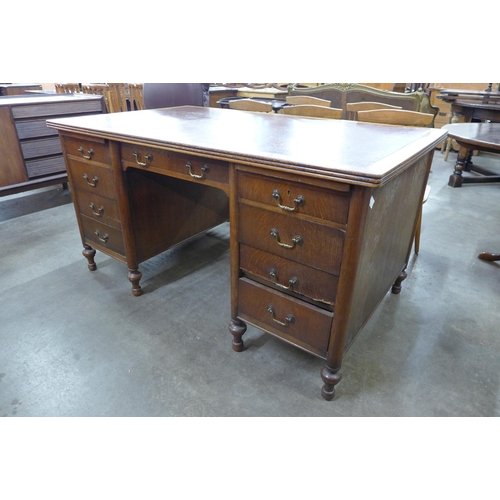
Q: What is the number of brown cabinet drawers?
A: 9